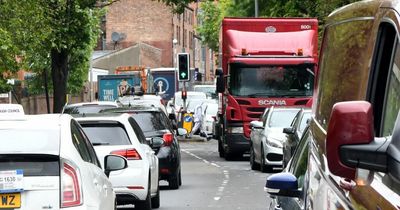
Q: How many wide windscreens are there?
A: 1